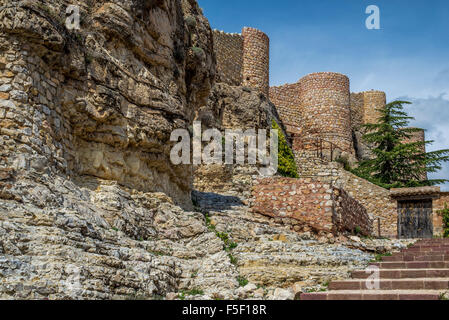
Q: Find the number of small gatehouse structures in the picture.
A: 1